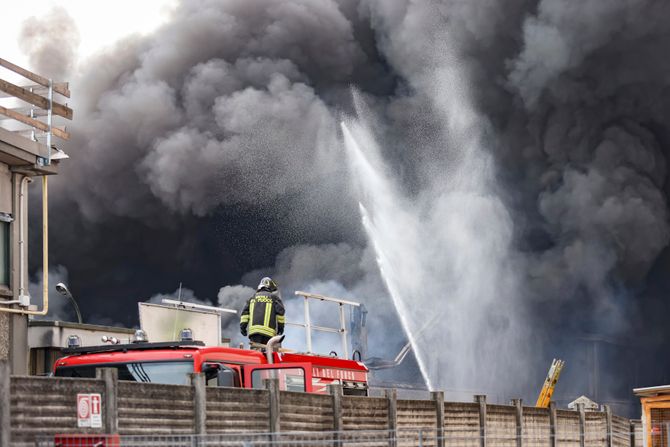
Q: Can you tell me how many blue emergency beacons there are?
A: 2